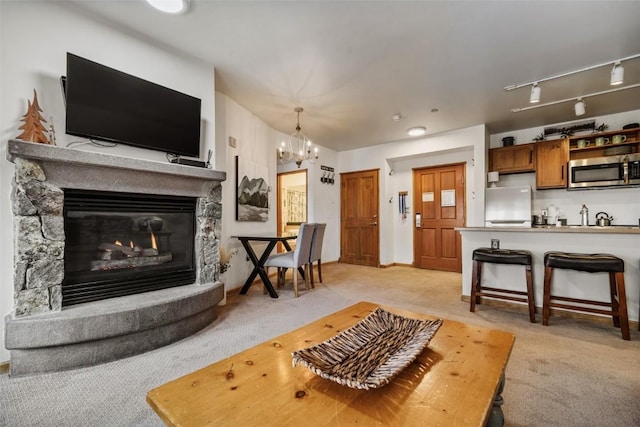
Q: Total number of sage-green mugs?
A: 3